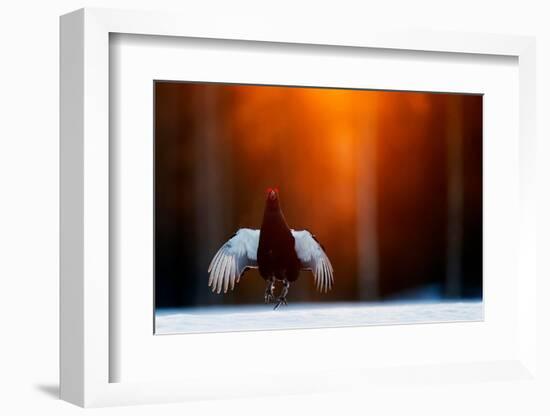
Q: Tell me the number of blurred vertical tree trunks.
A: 3